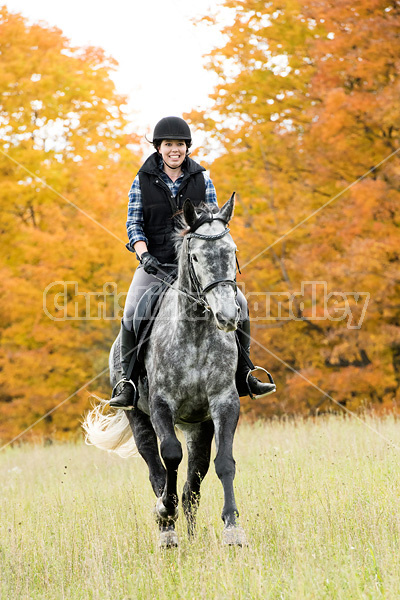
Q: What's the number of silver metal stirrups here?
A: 2